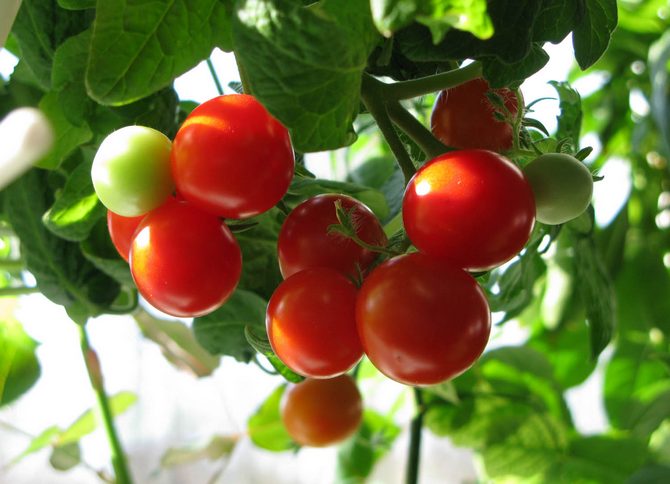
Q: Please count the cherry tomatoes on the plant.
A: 11